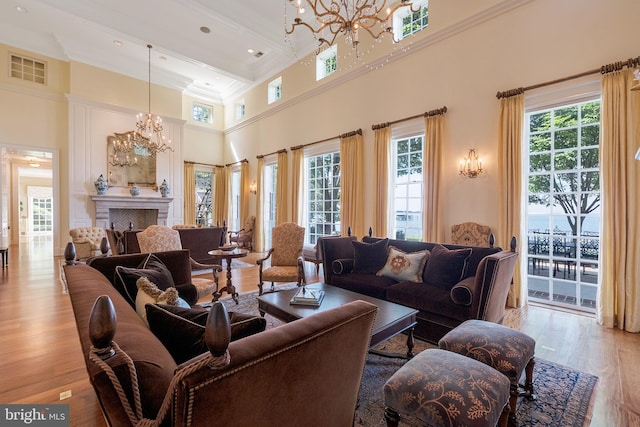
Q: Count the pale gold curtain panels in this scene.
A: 12